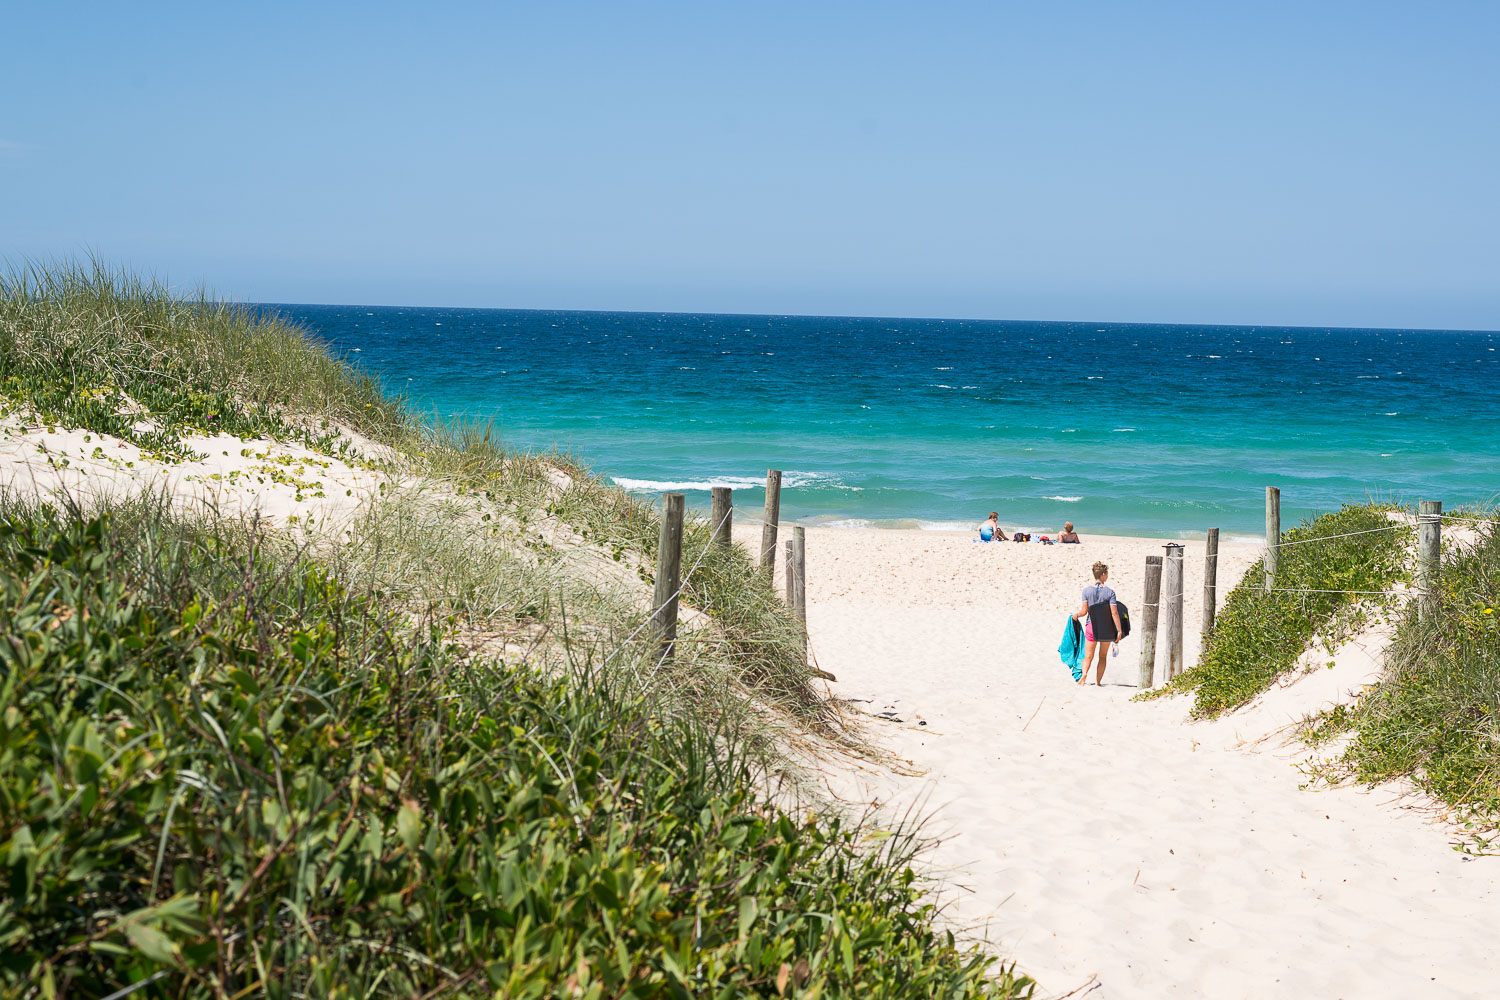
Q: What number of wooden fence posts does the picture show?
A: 10